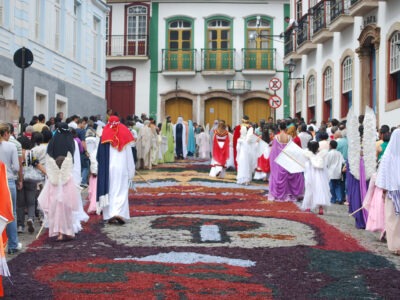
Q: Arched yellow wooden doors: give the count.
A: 3